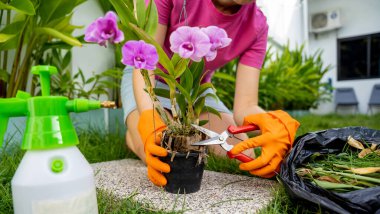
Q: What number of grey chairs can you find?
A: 2